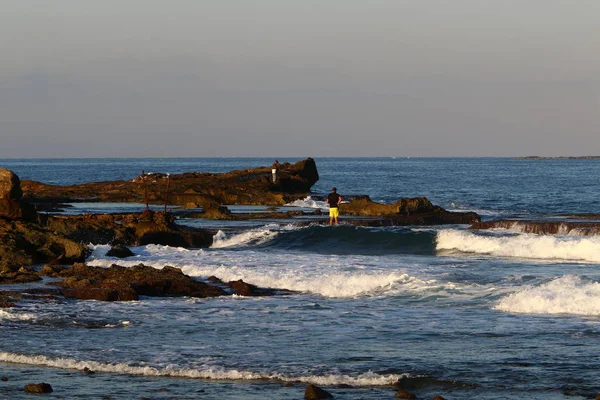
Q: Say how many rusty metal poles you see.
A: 2